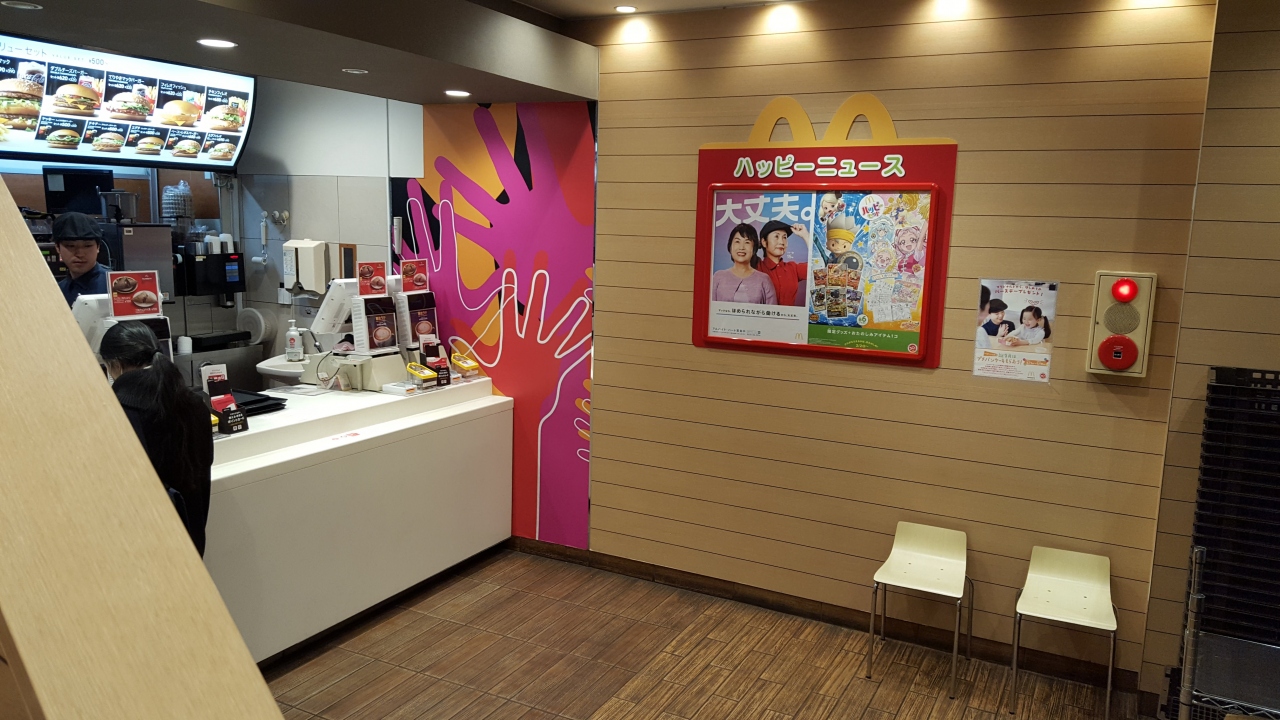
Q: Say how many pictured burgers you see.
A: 10